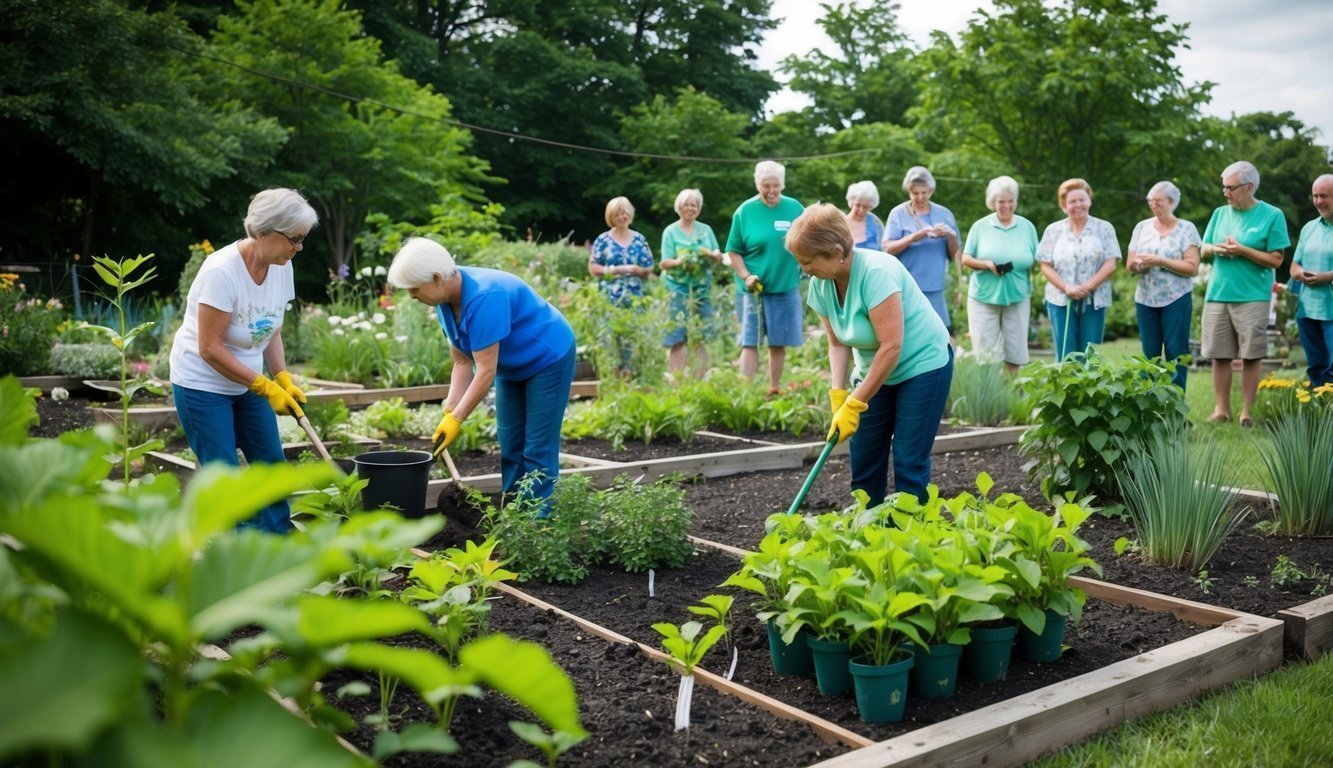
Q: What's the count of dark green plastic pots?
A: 6